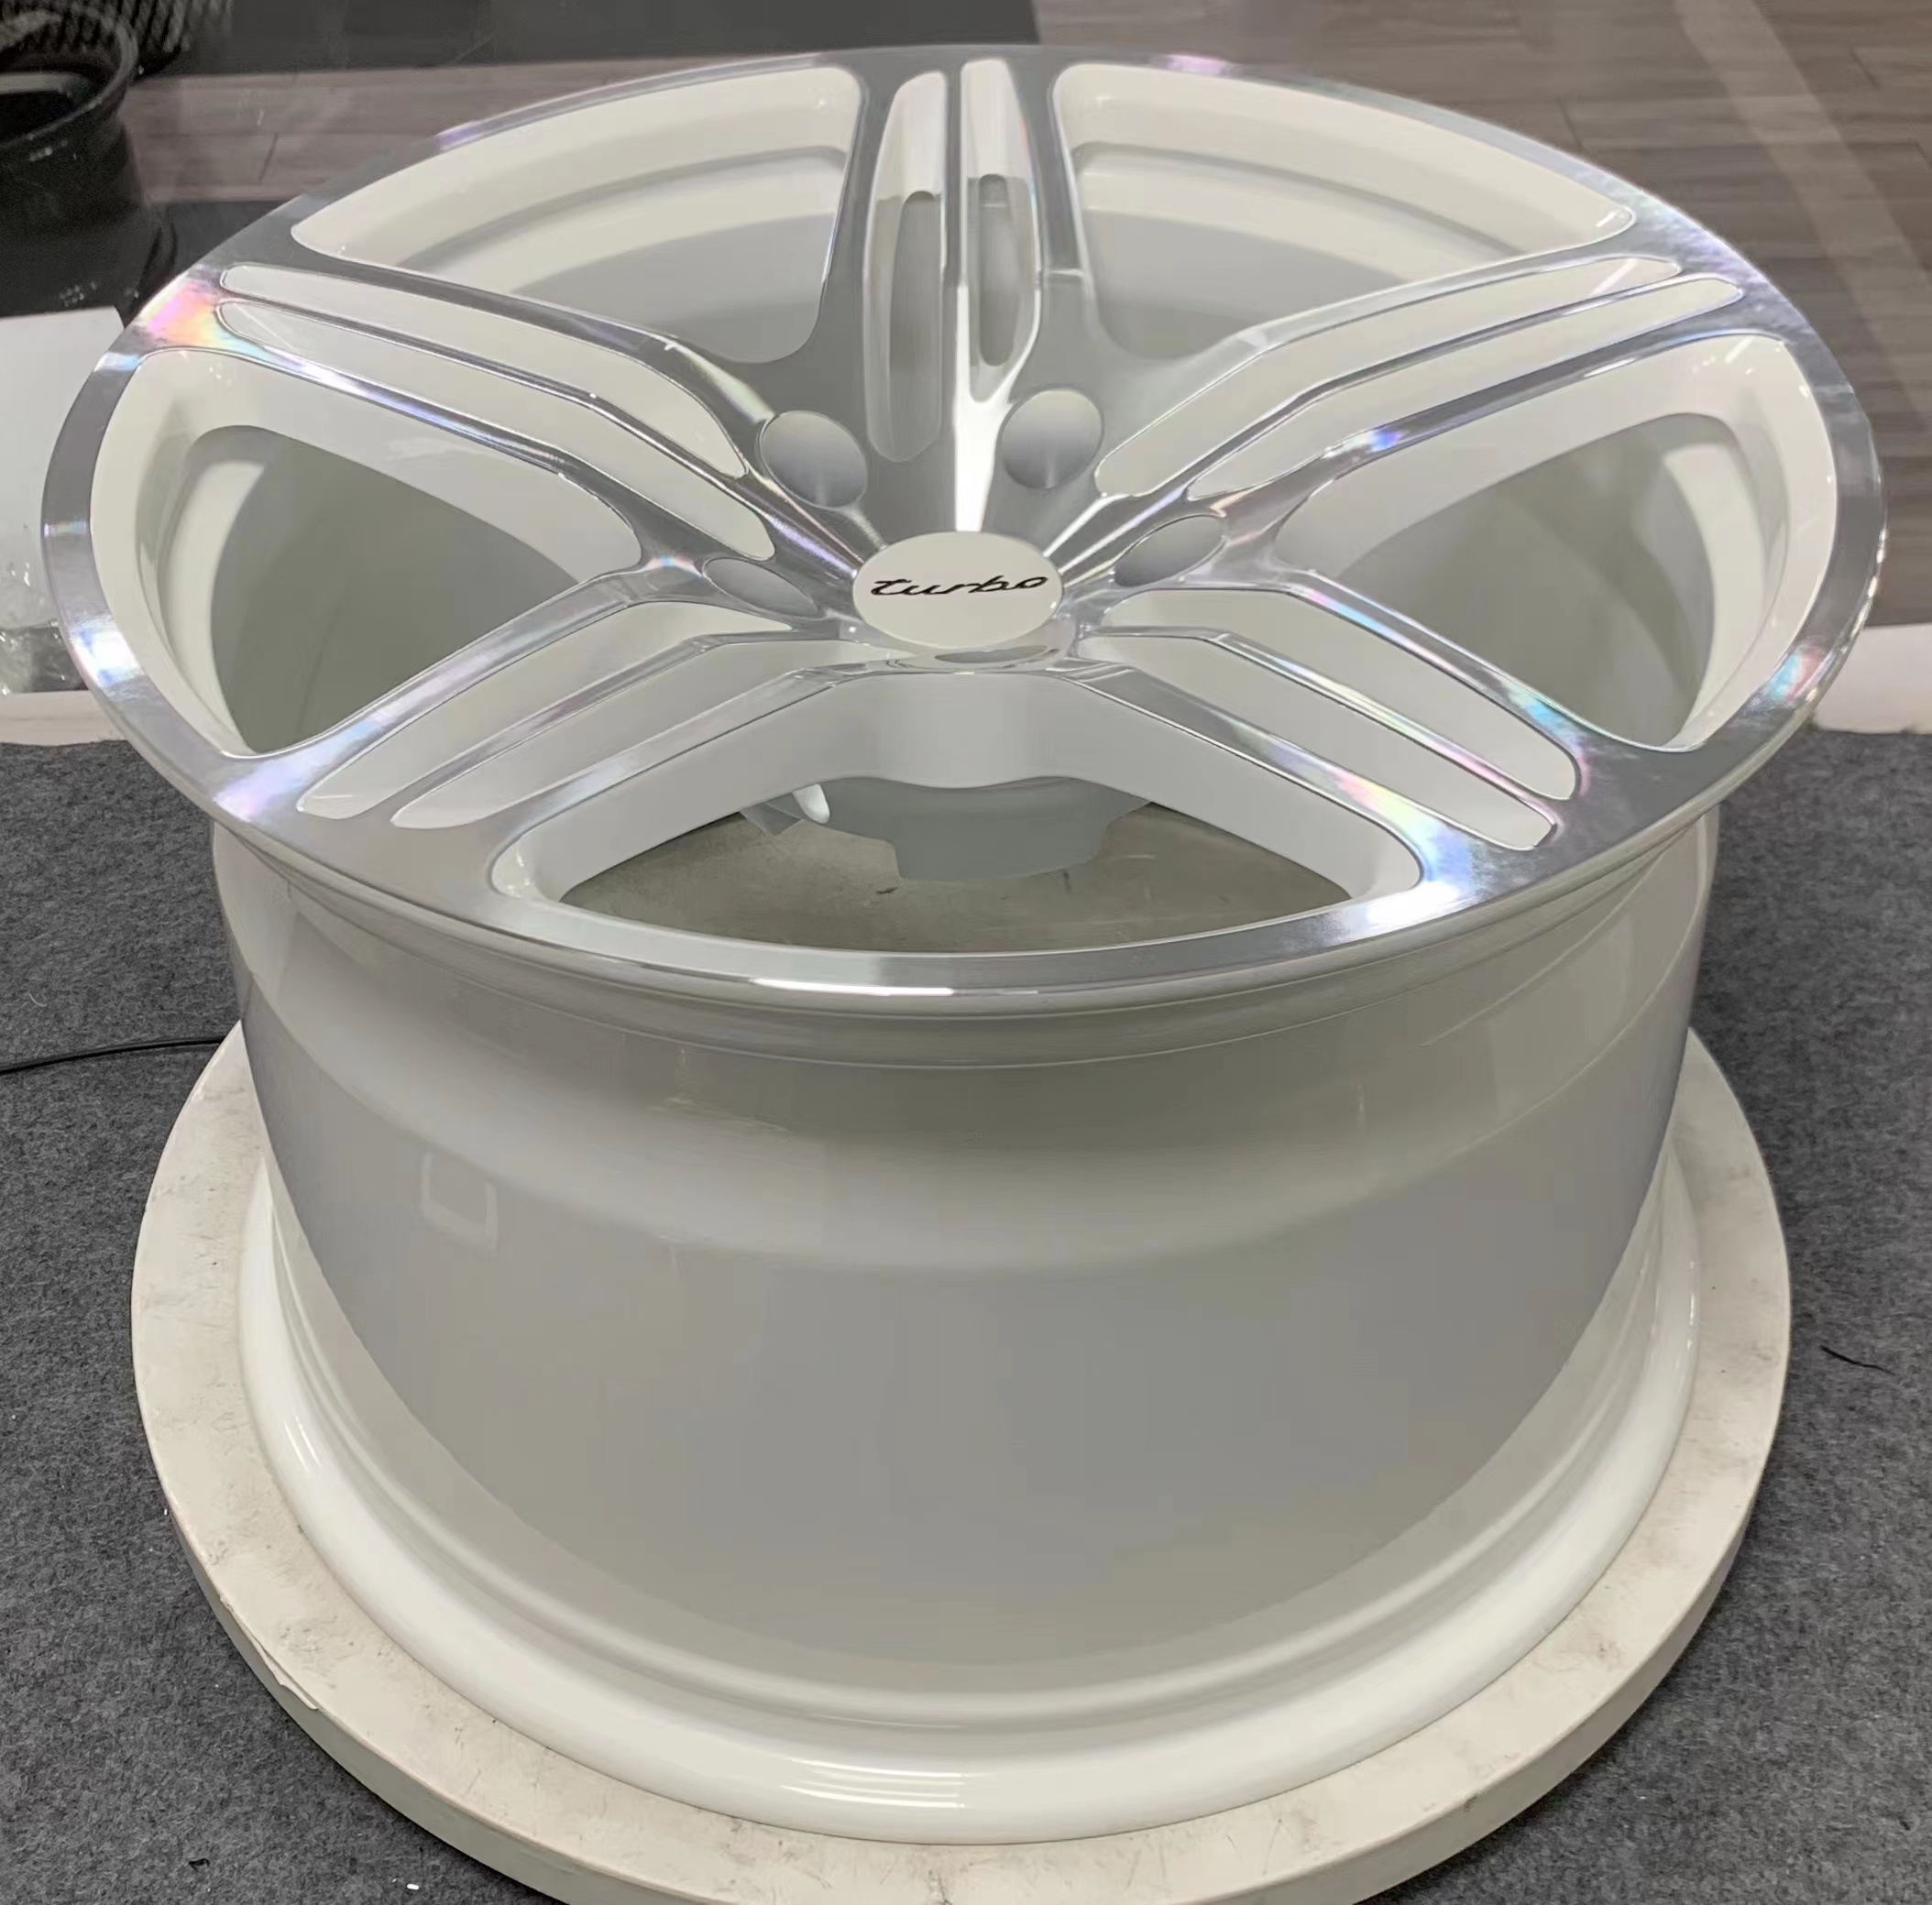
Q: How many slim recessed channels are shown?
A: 10